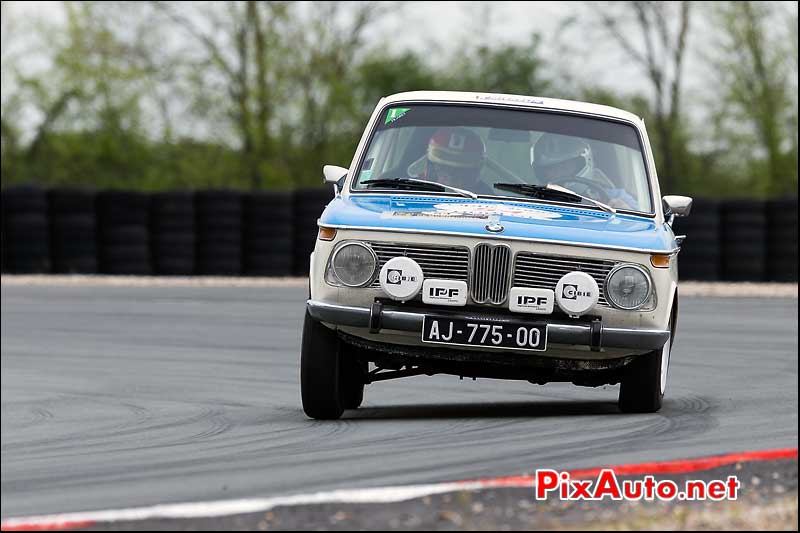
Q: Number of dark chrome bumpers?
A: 1